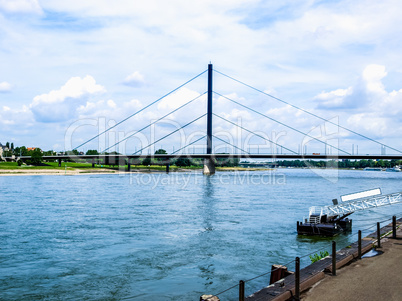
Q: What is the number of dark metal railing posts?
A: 6